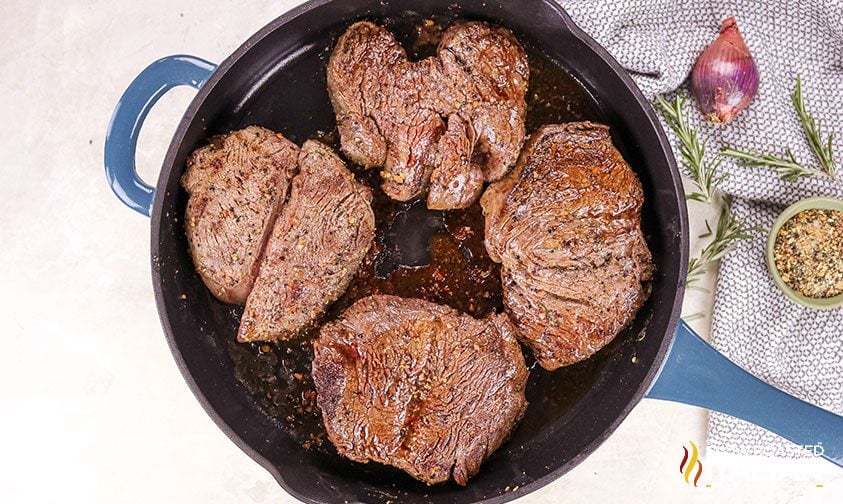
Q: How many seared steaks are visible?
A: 4